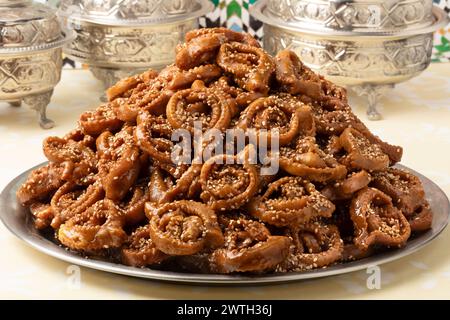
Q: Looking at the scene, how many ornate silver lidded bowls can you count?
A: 3